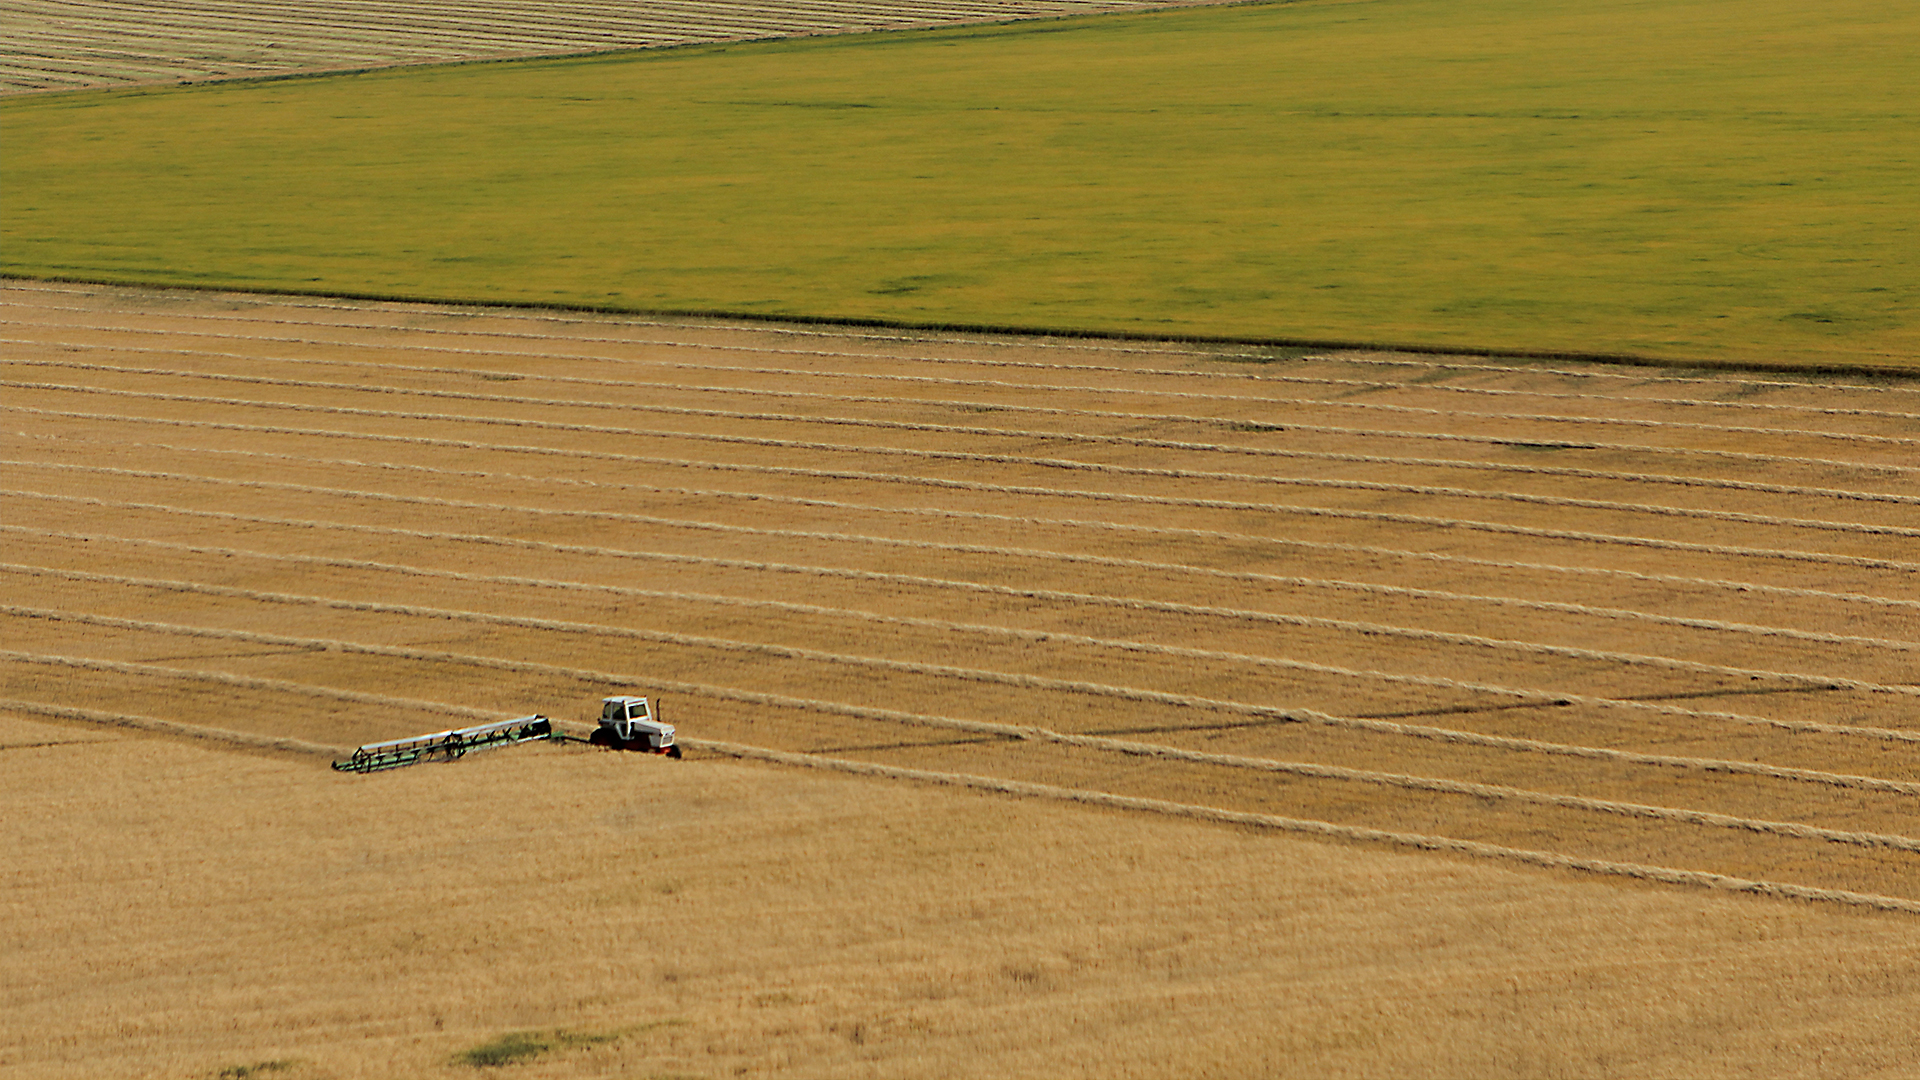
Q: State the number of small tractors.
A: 1